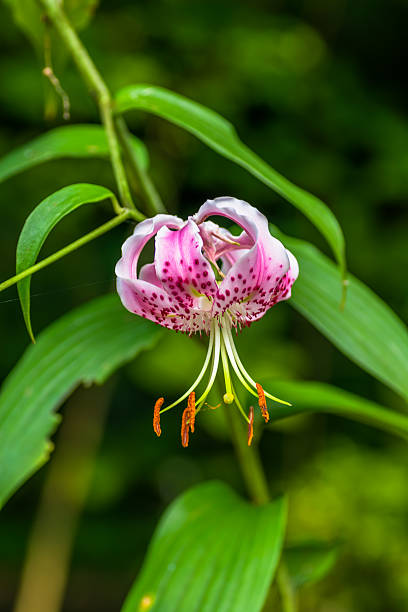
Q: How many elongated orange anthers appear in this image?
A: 5